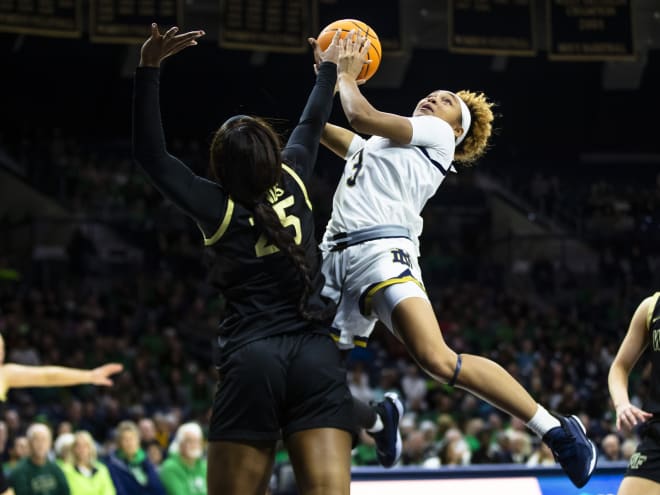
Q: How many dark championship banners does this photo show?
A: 6